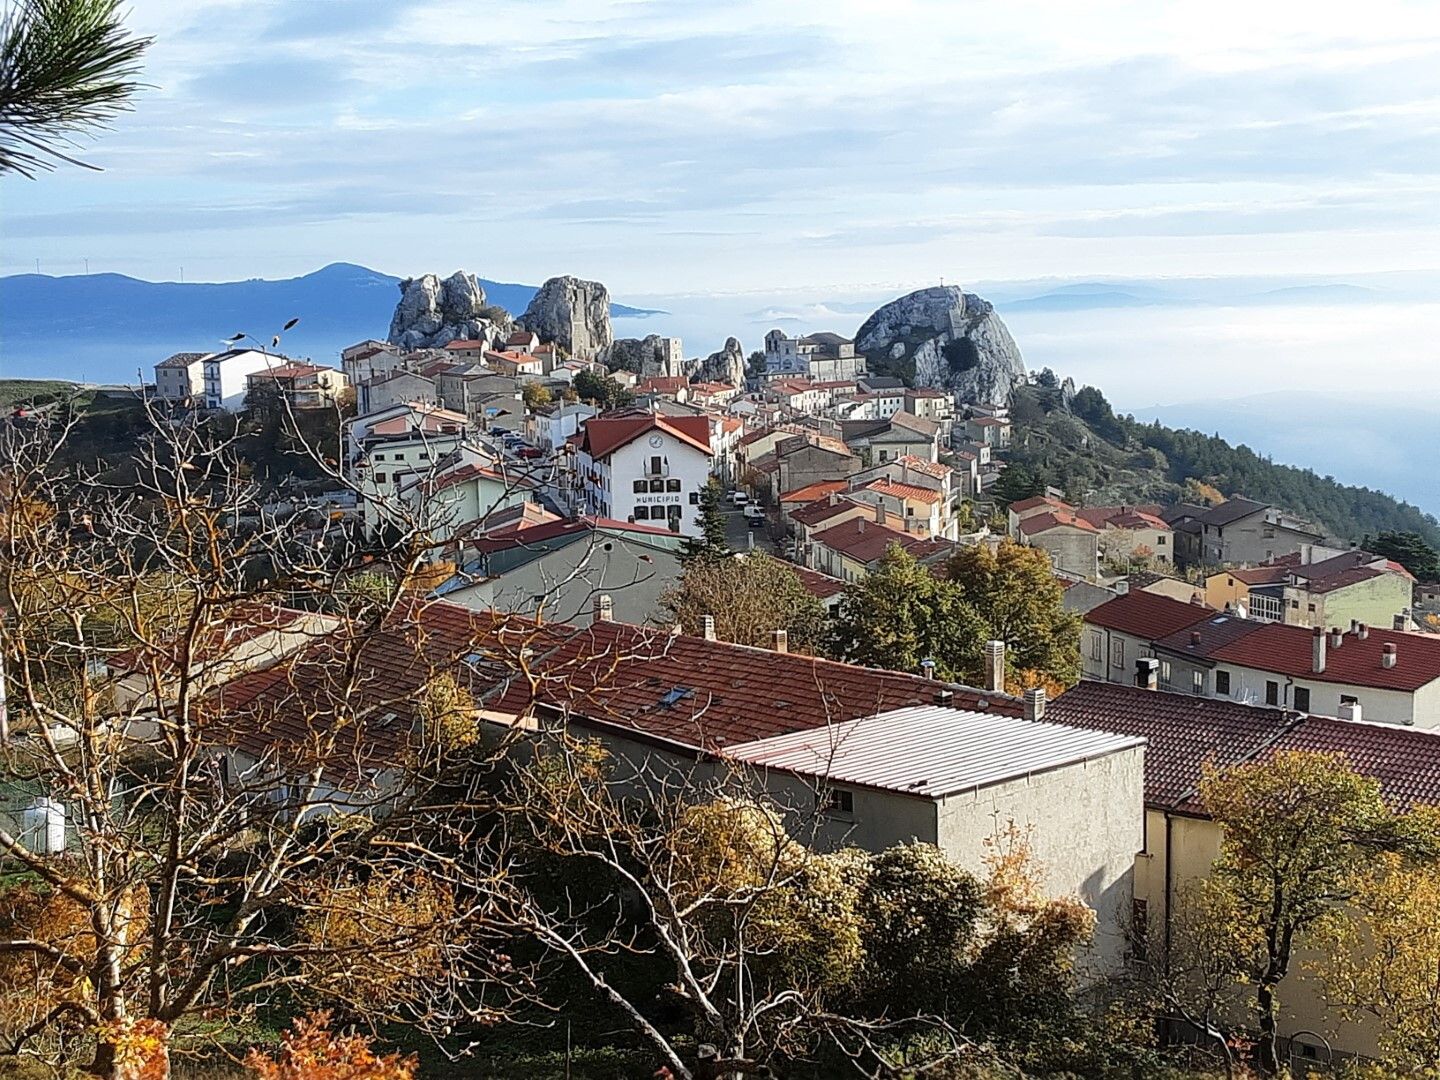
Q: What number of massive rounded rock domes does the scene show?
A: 1